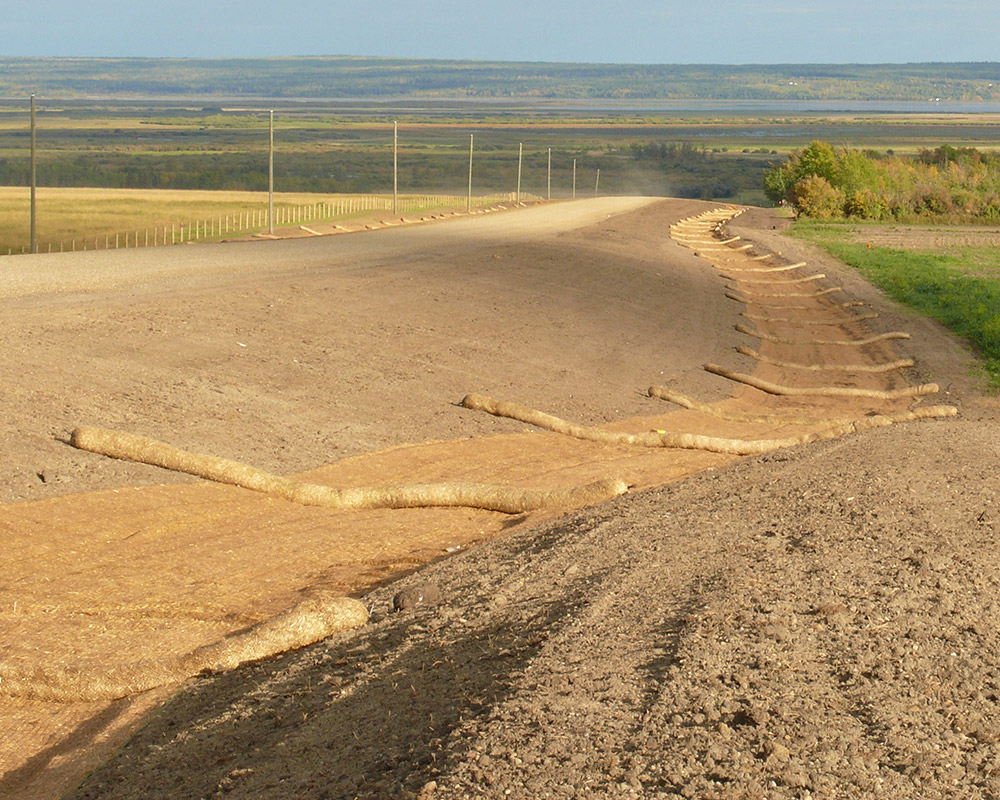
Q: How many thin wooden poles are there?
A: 8